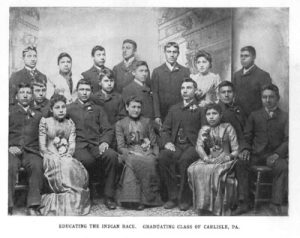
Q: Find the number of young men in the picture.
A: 13